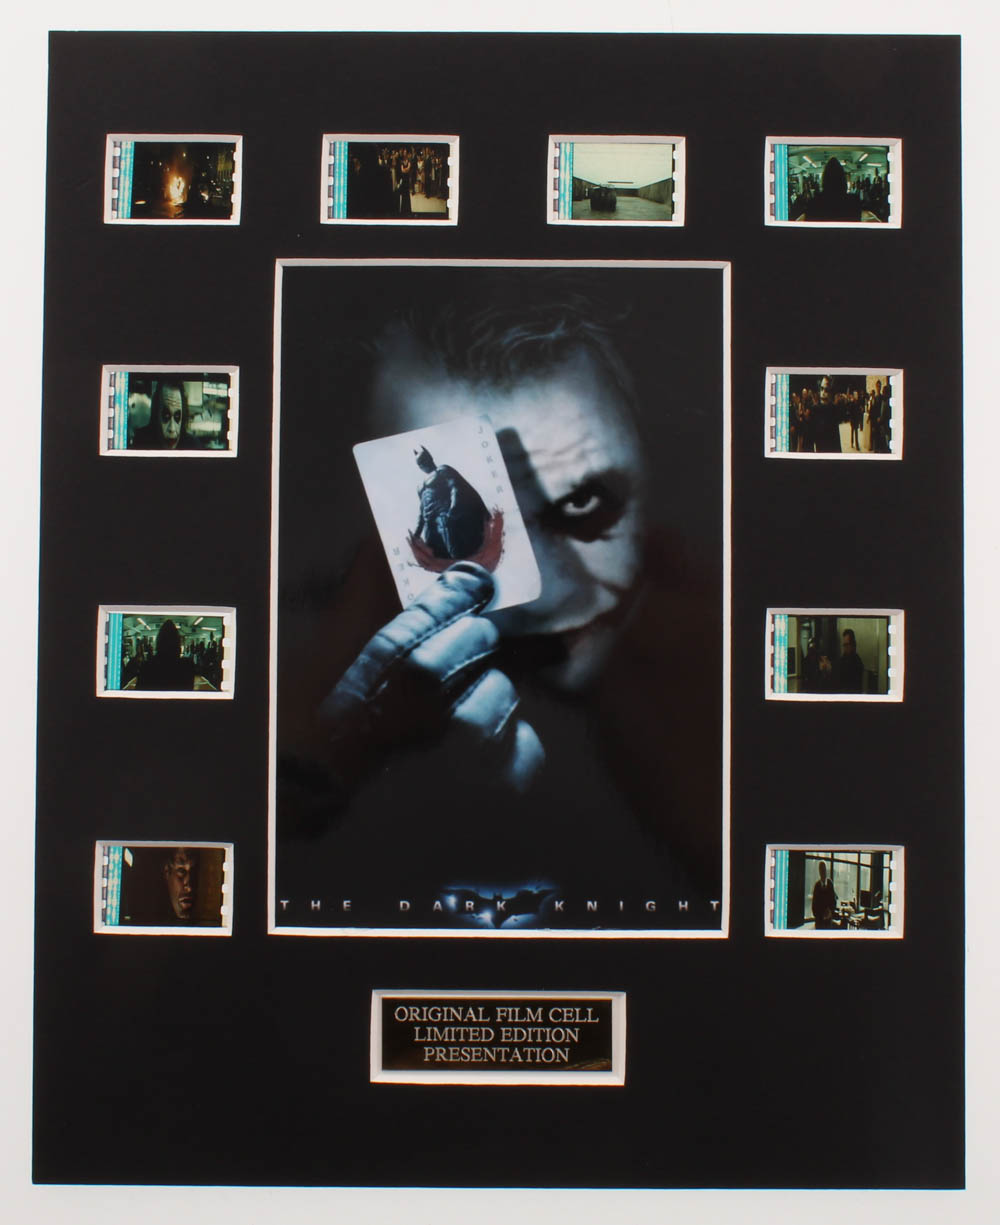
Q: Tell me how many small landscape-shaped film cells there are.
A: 10